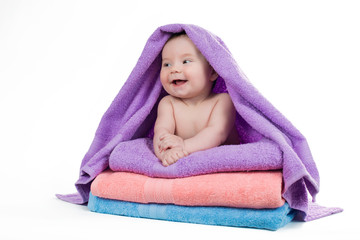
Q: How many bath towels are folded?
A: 3